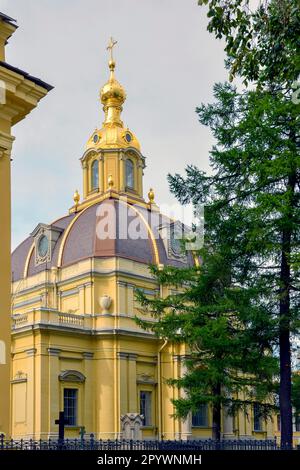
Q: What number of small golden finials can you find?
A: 3